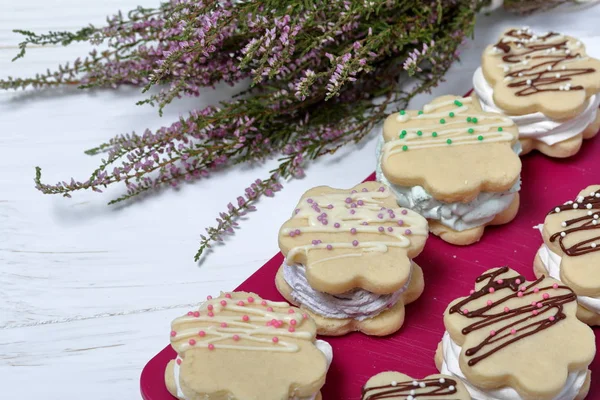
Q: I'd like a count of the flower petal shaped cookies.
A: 7